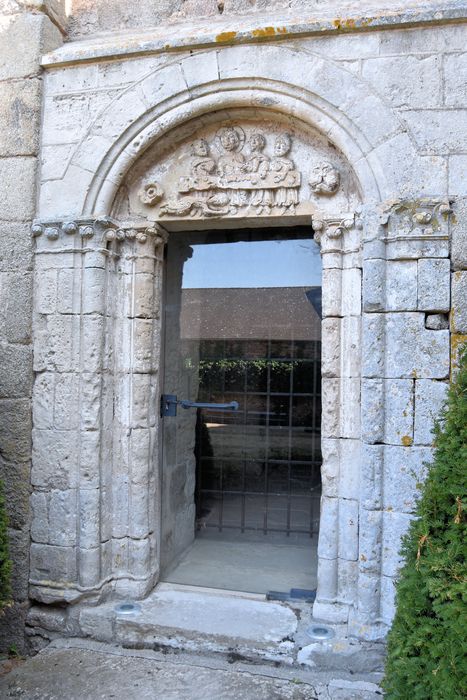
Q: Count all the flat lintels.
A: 1